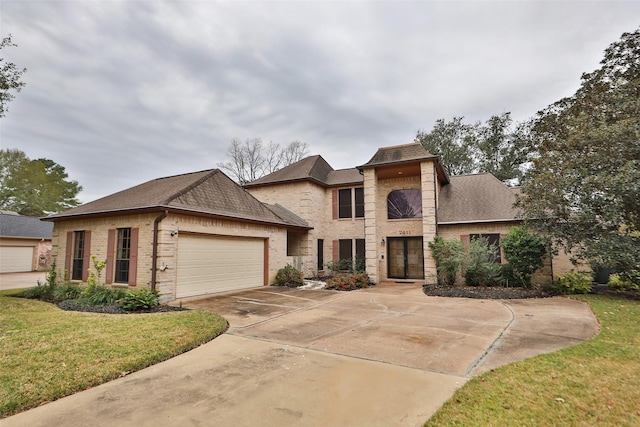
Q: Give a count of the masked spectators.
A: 0